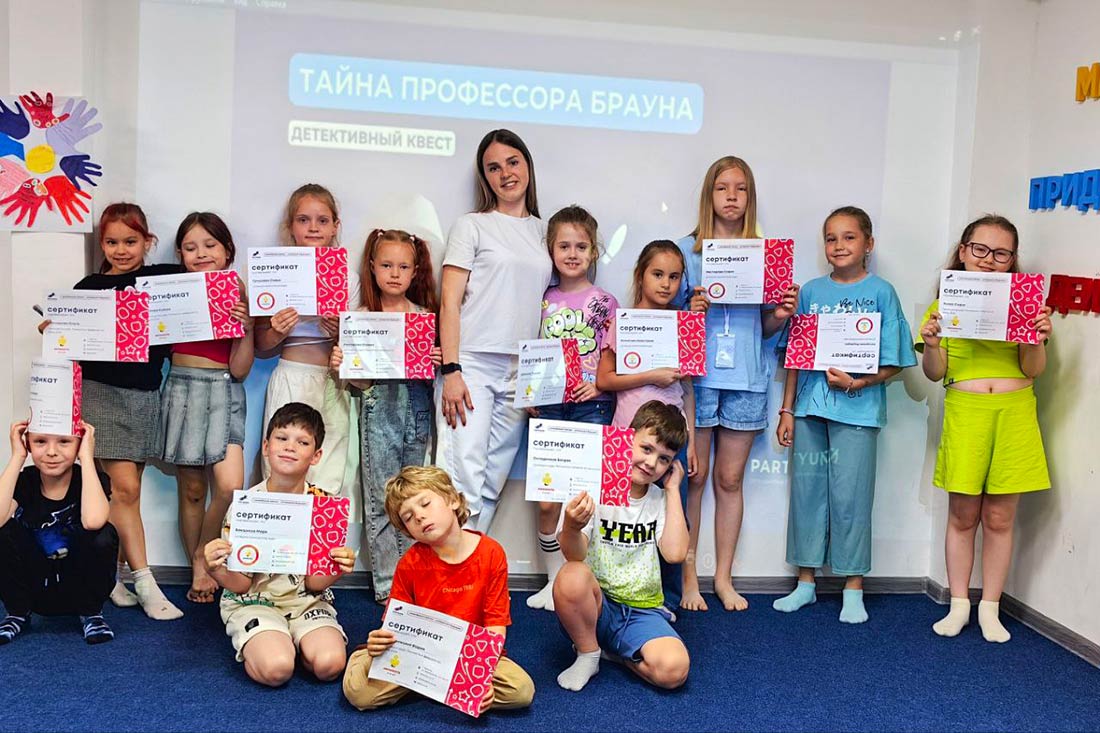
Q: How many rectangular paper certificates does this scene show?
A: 13